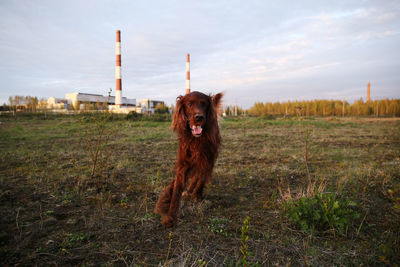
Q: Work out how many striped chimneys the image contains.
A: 2